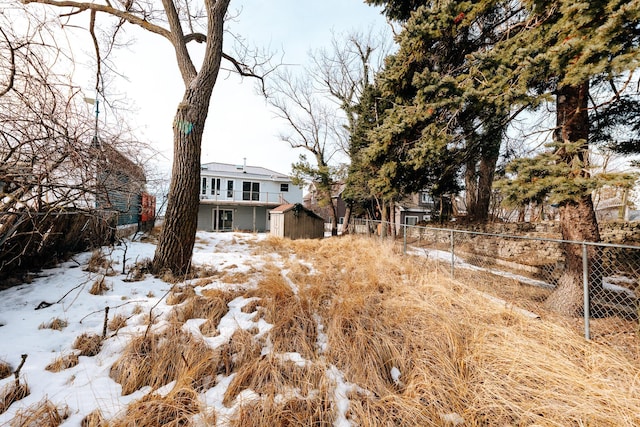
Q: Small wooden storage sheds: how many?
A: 1